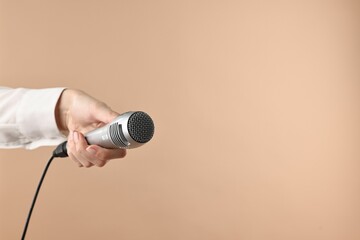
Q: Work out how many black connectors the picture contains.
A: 1